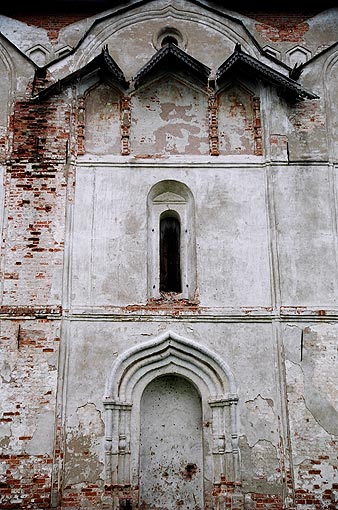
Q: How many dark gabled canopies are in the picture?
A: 3